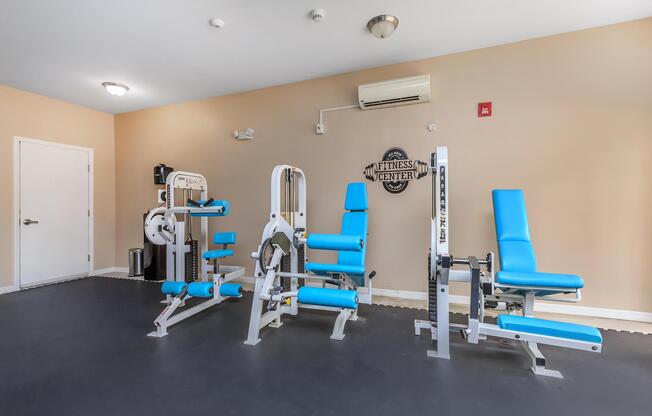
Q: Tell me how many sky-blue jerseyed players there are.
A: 0